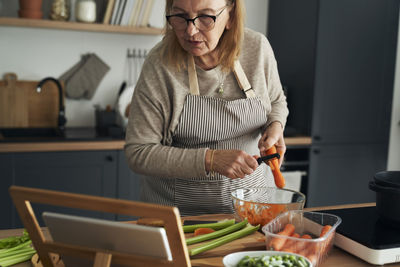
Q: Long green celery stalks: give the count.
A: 3